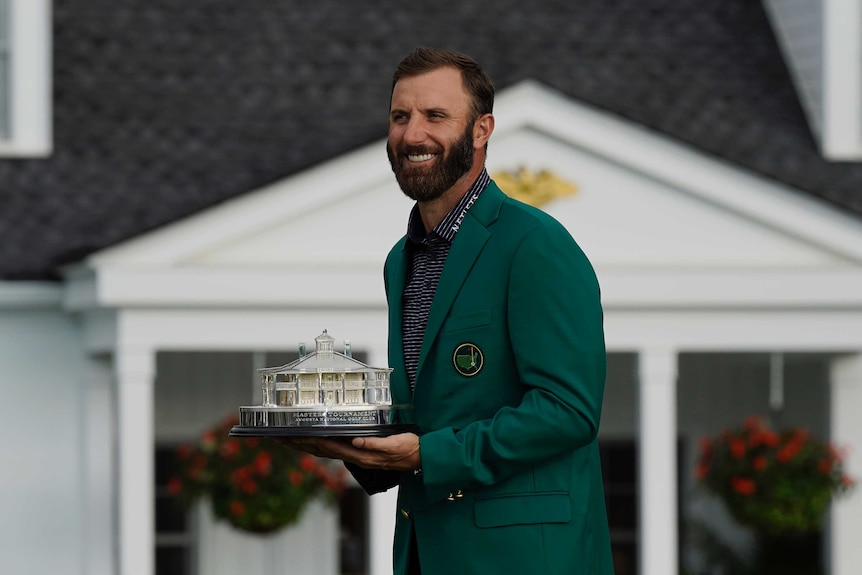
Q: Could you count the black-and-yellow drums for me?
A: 0